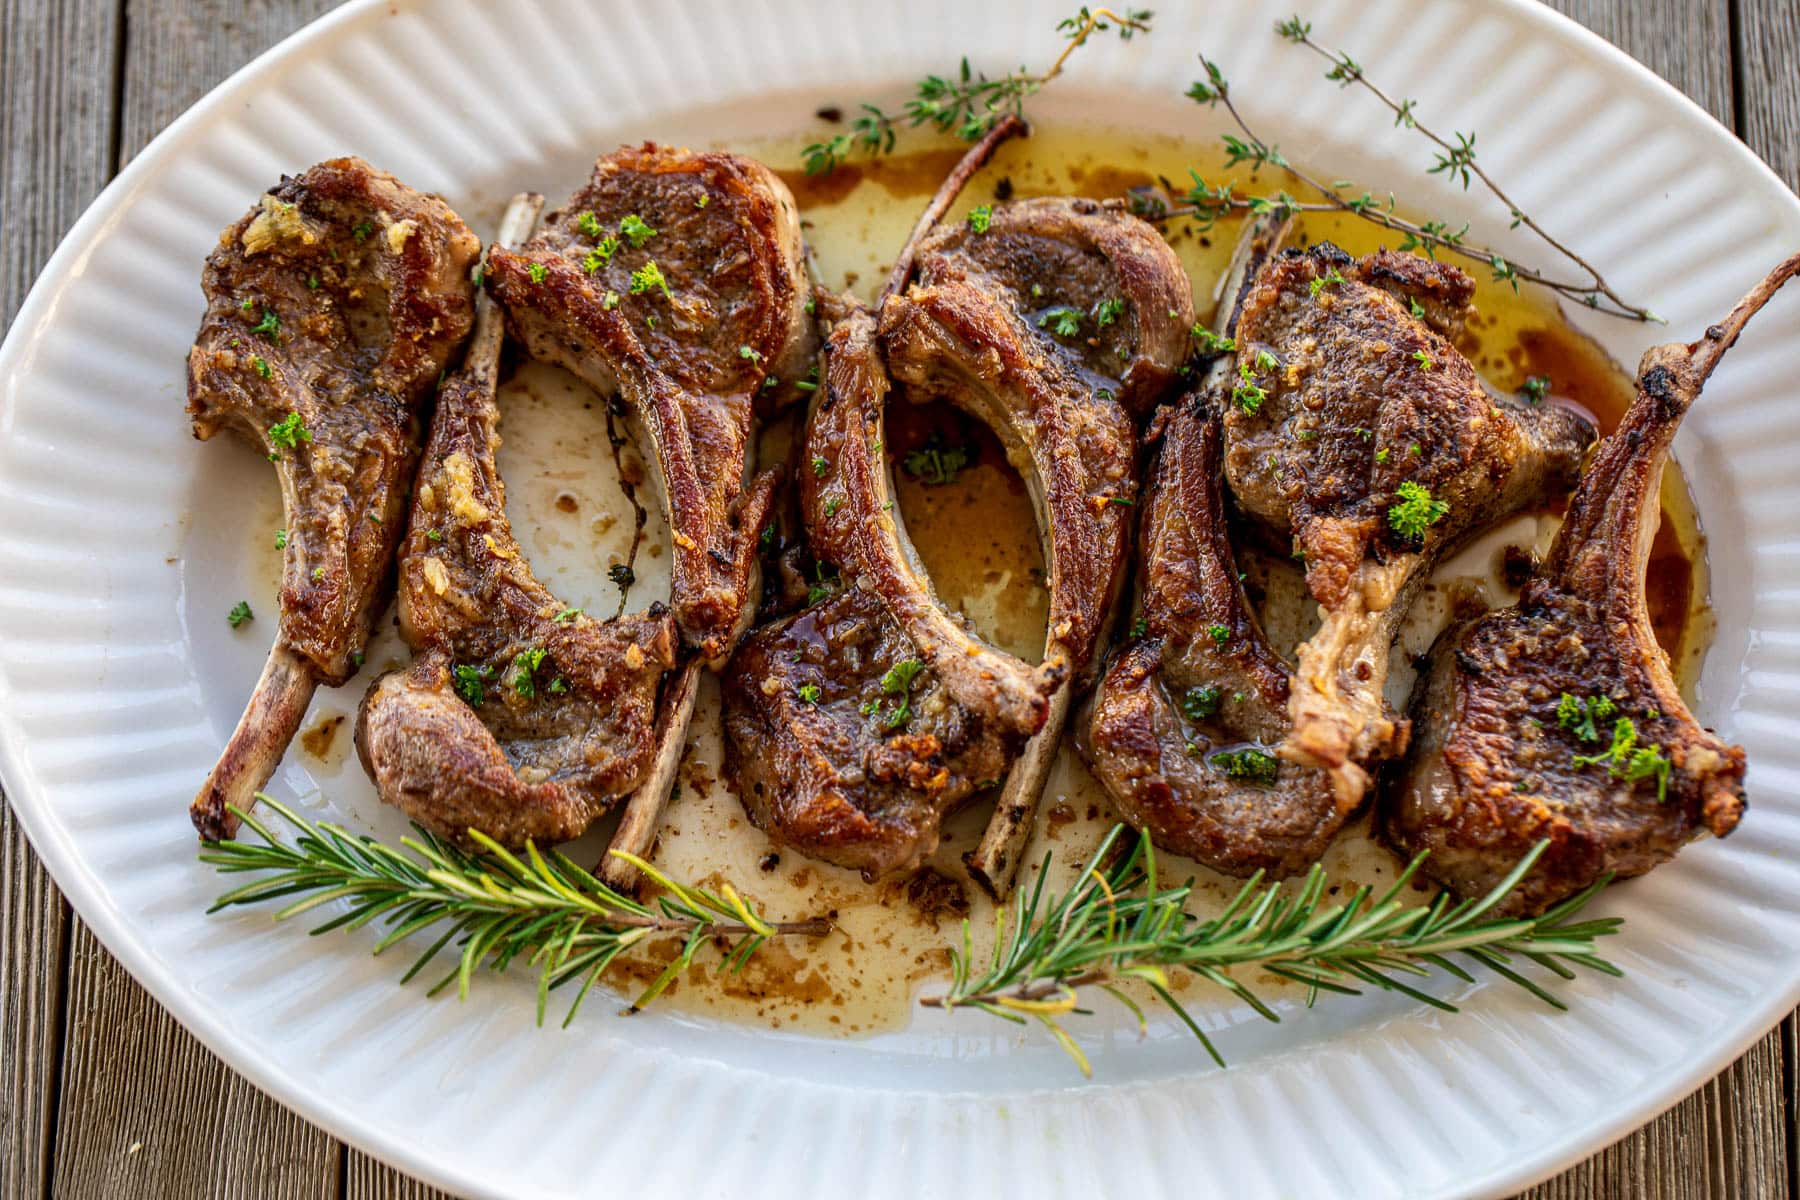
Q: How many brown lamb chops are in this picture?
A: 8